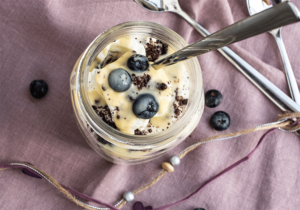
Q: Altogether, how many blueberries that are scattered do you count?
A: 3